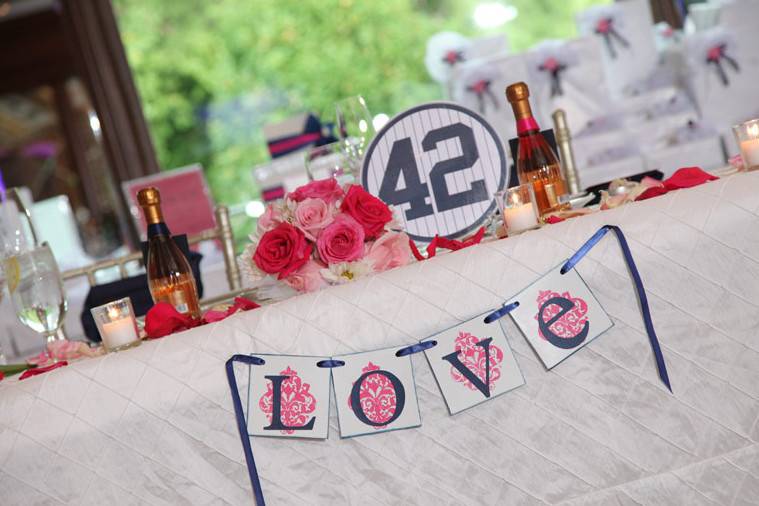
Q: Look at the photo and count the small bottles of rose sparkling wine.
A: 2